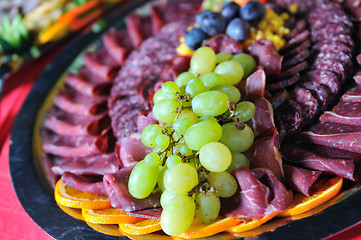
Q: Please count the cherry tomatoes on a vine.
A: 0